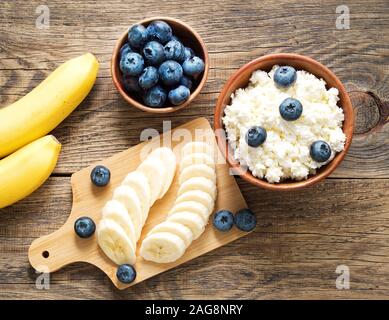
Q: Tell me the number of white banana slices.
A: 15